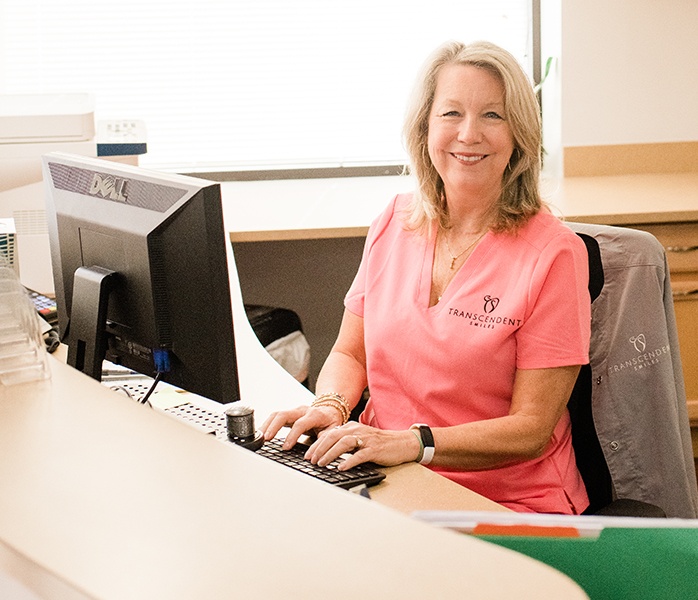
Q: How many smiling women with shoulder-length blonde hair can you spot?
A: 1